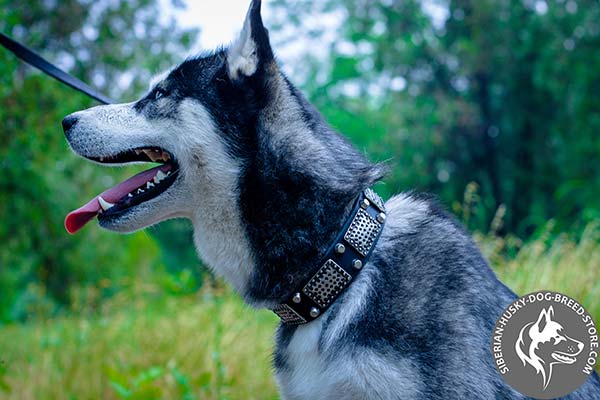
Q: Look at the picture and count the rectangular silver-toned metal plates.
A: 4